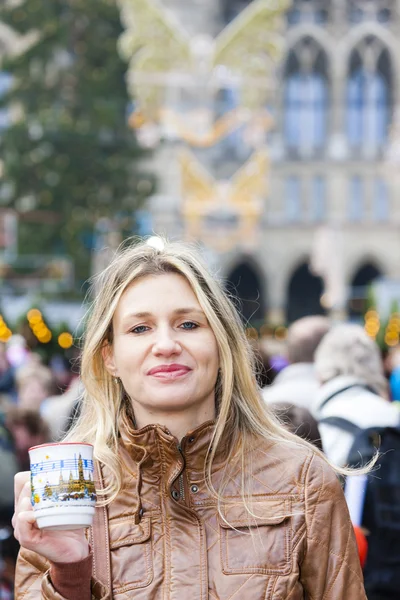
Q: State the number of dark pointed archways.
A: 3